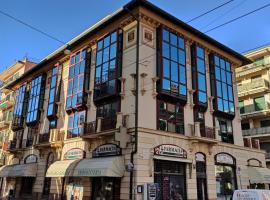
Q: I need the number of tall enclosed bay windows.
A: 8